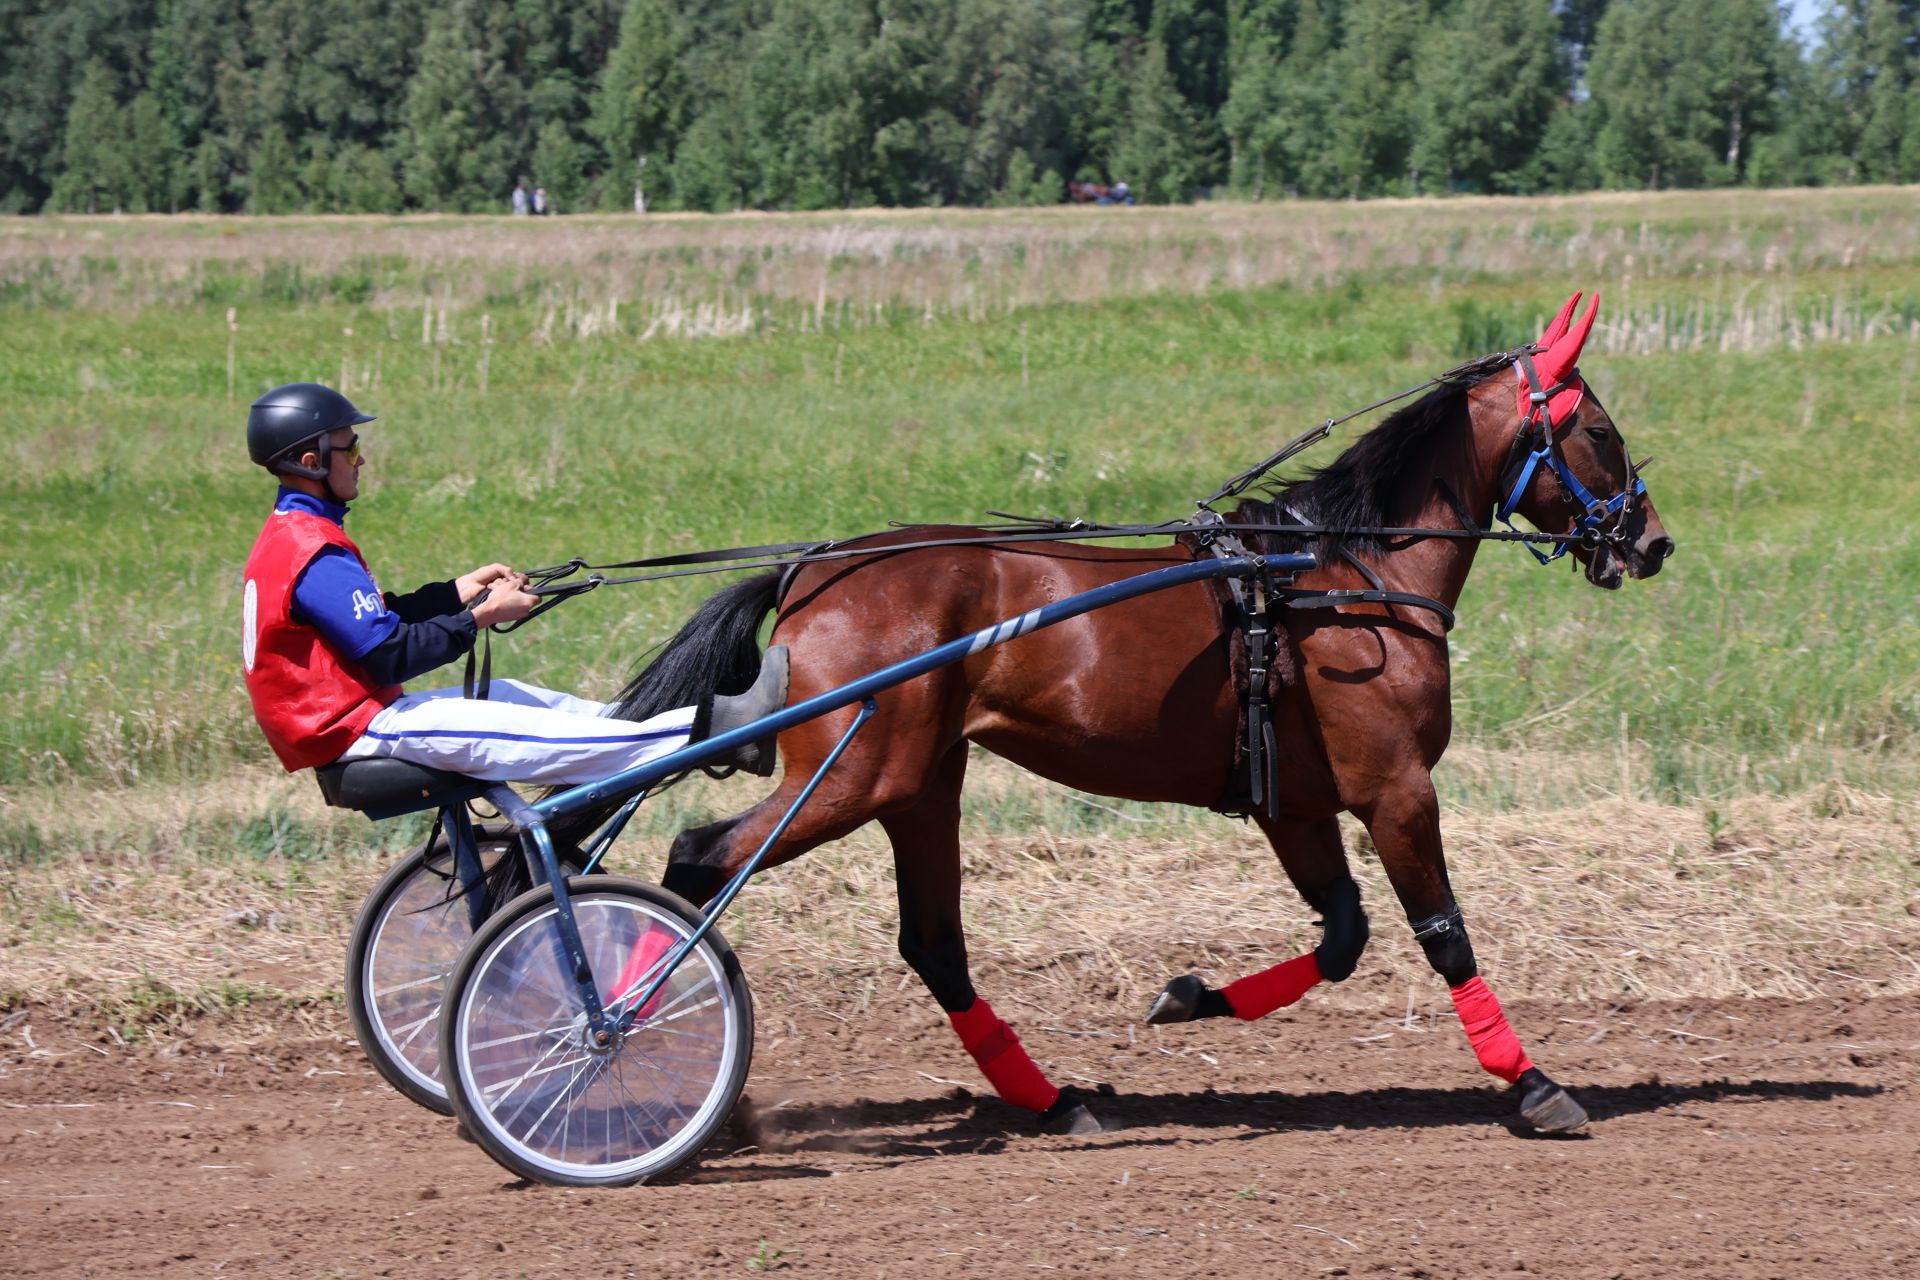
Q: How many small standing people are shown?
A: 2